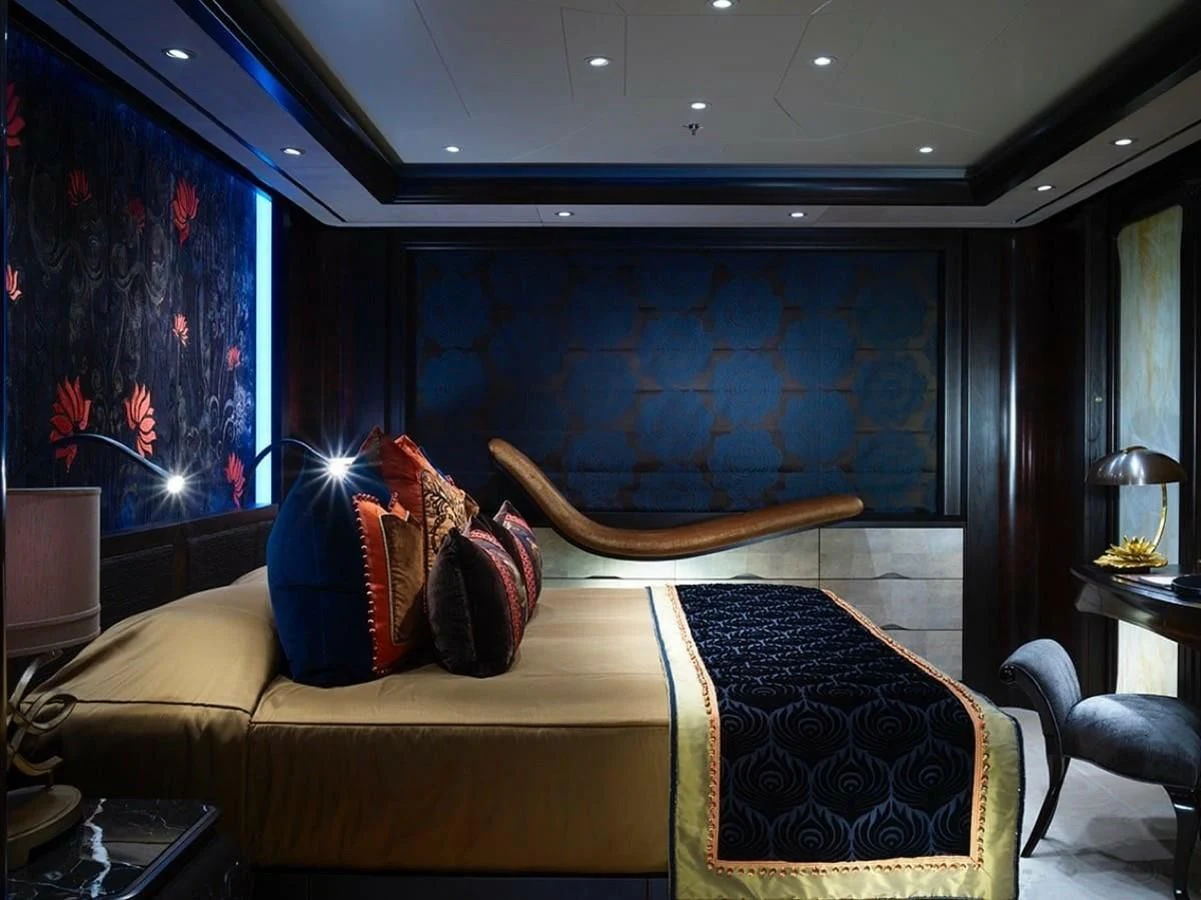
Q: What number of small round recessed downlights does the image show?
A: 12